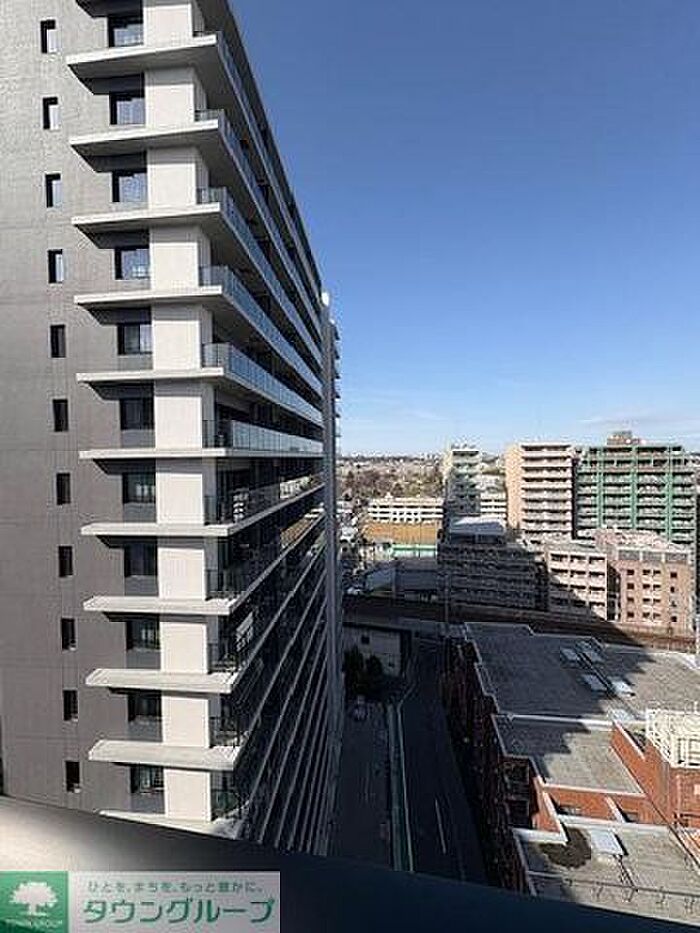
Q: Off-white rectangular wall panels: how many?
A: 11